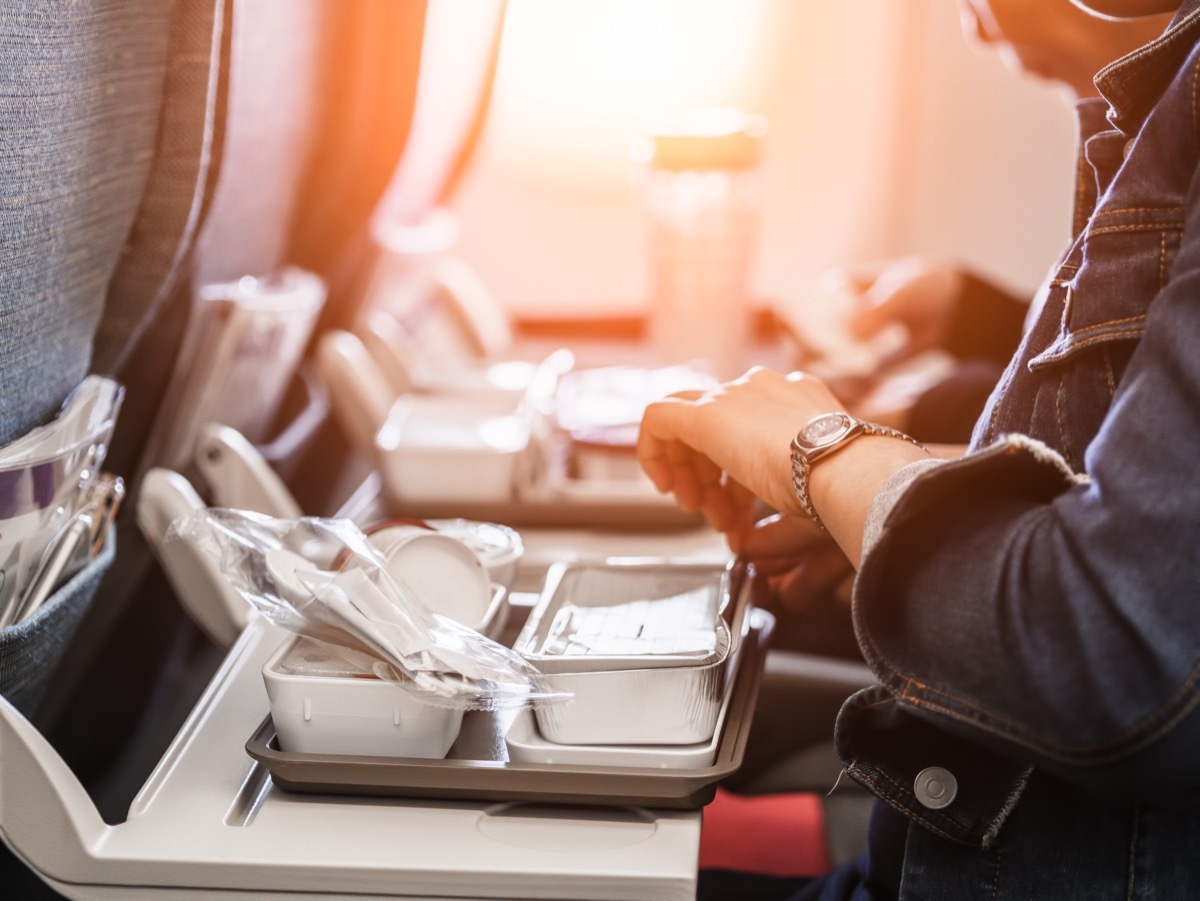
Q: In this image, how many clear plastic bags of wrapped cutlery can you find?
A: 1